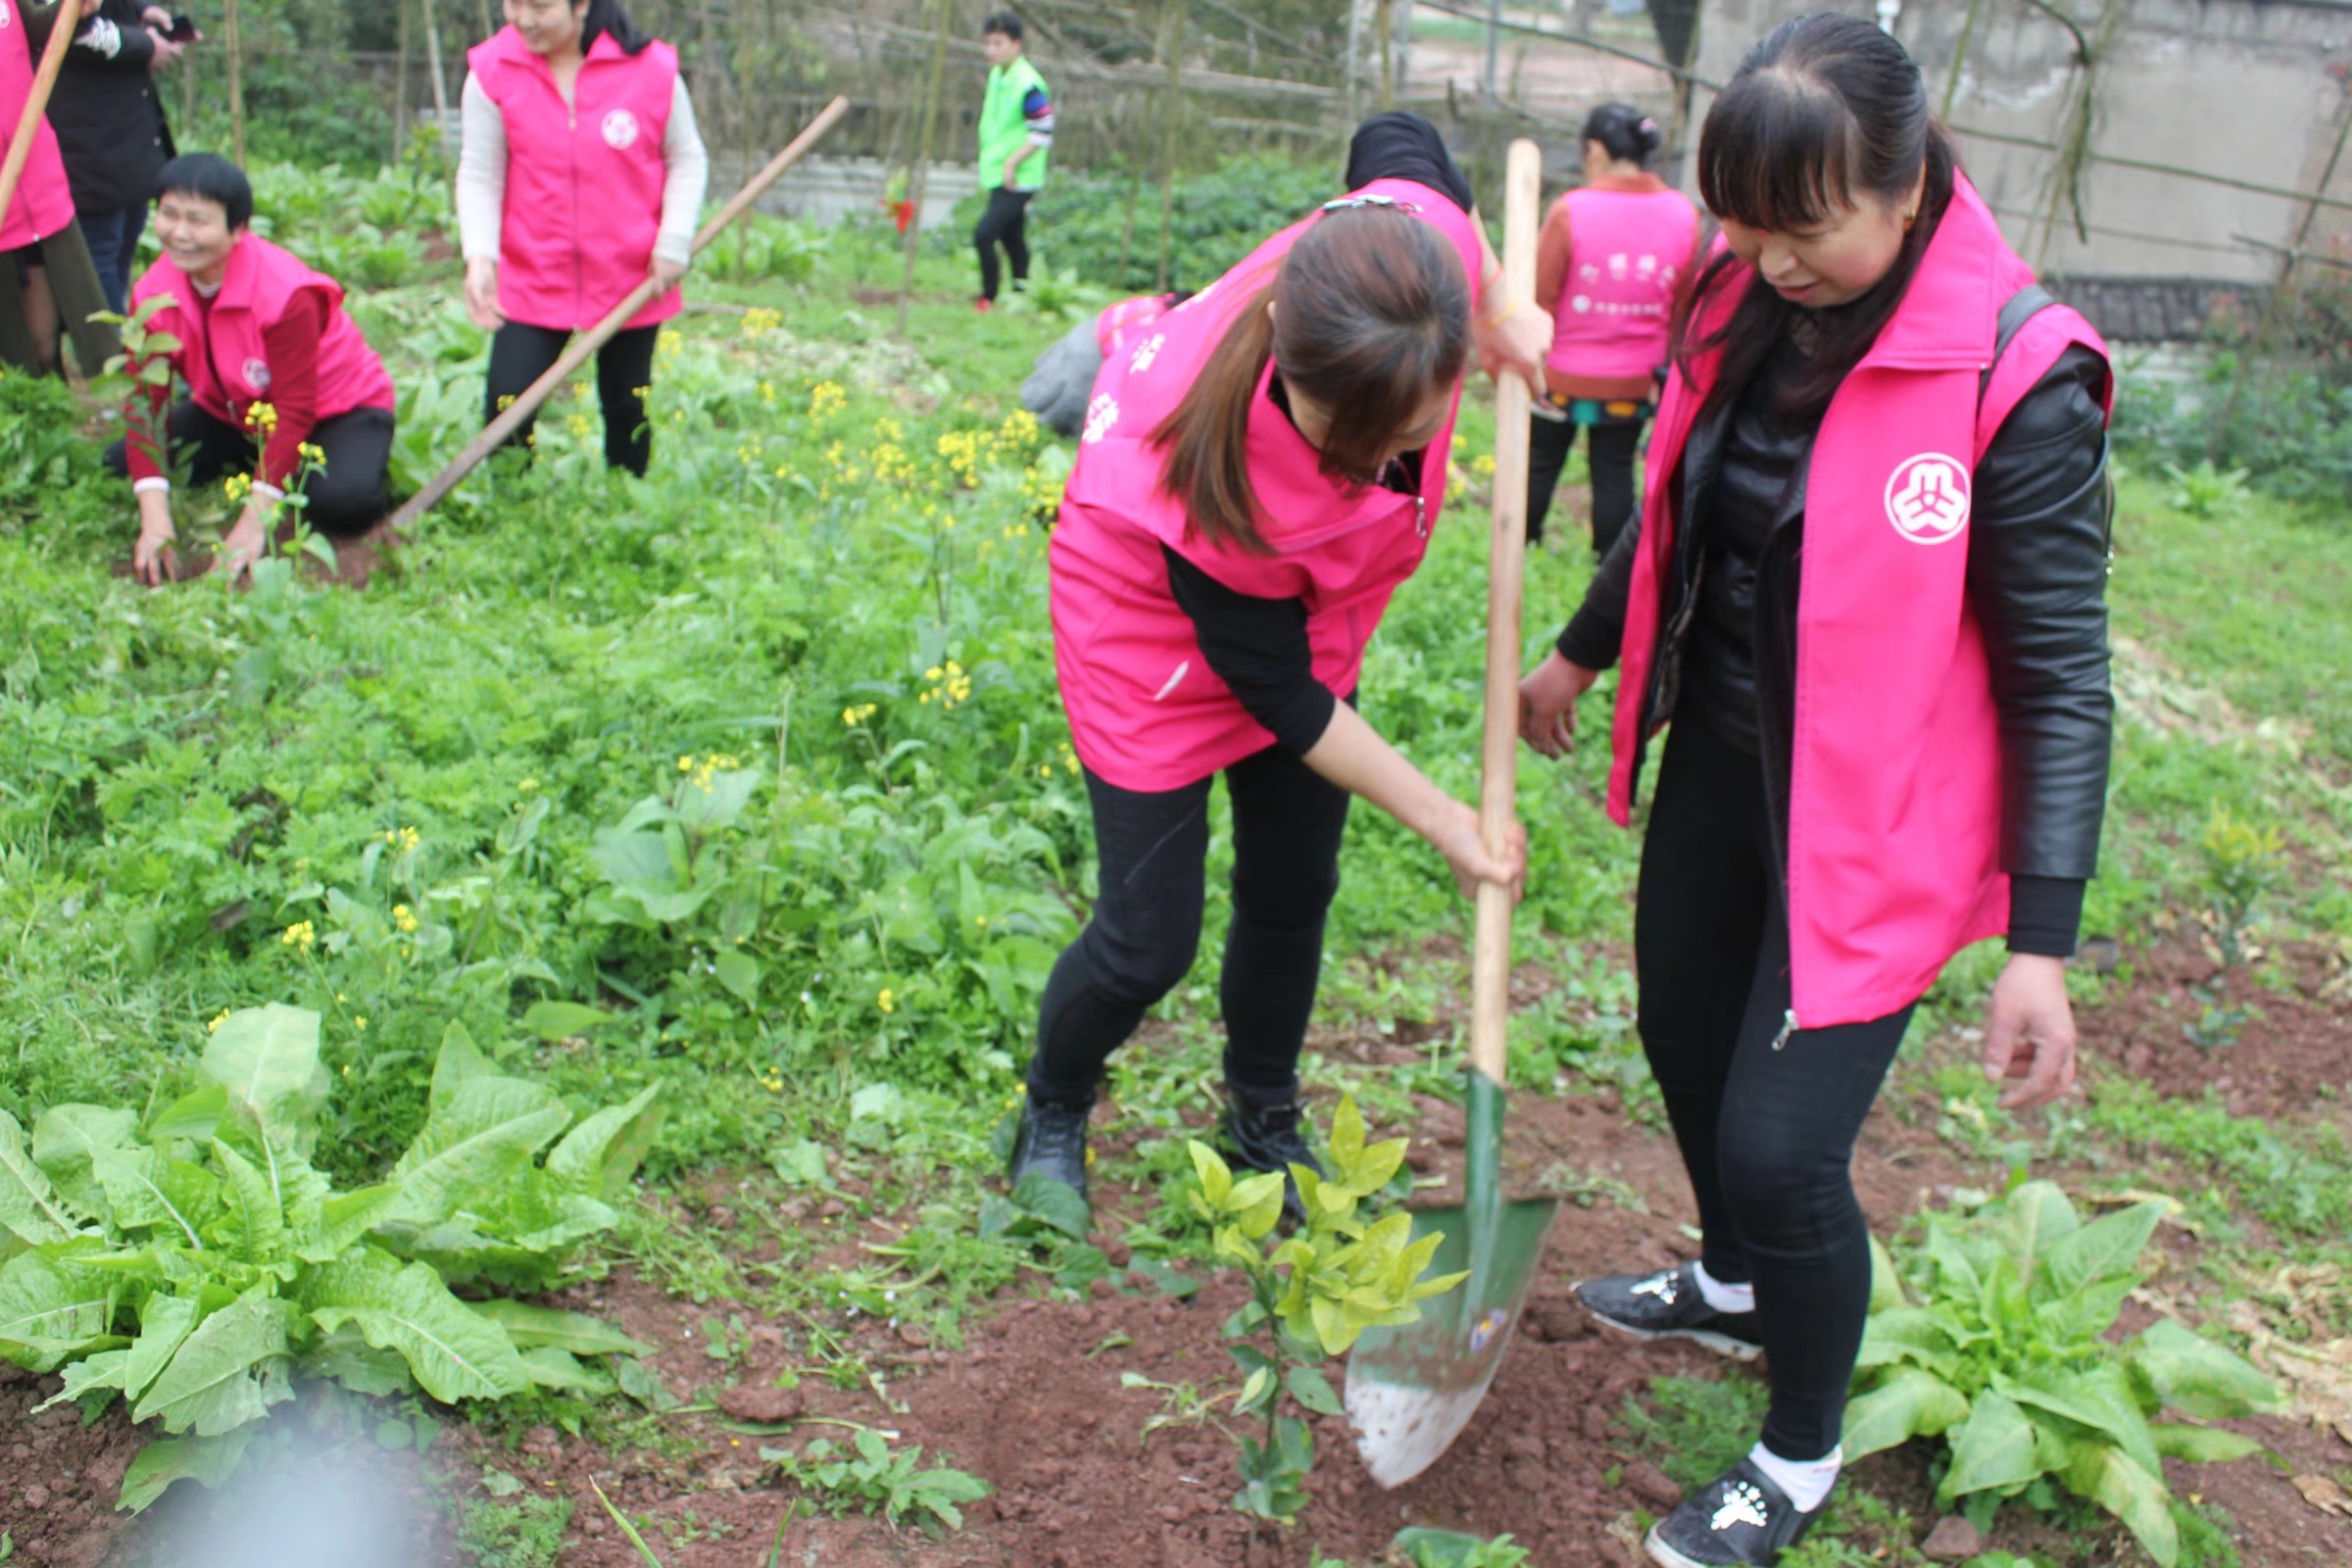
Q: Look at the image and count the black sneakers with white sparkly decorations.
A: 2